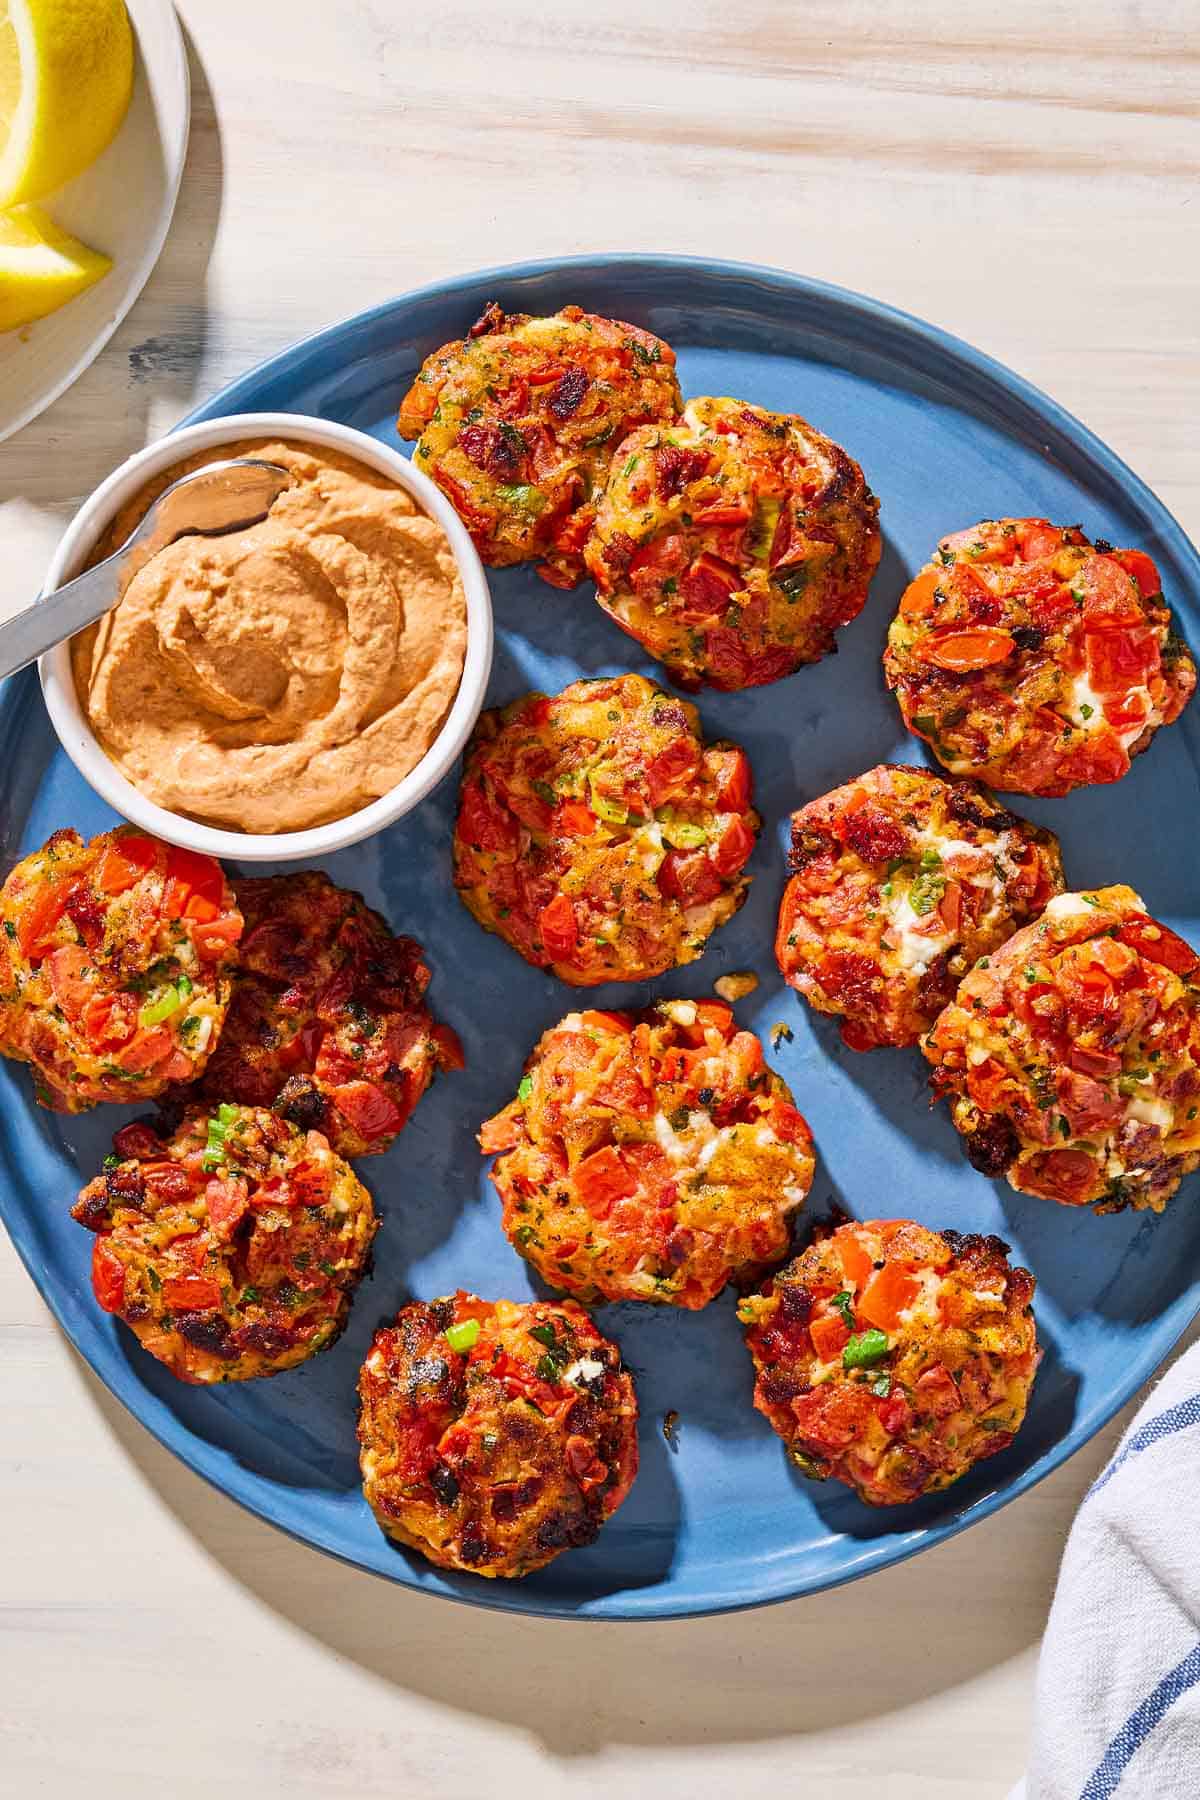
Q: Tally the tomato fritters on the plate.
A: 12